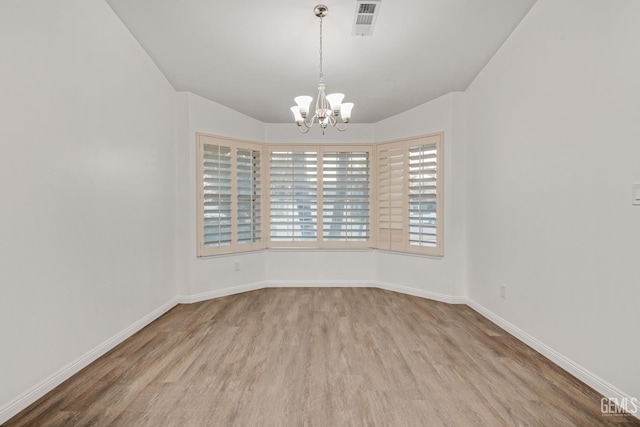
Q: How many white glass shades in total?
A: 5